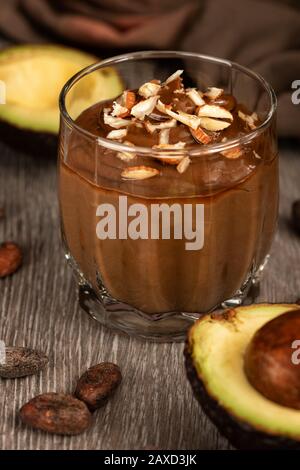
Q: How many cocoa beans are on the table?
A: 4